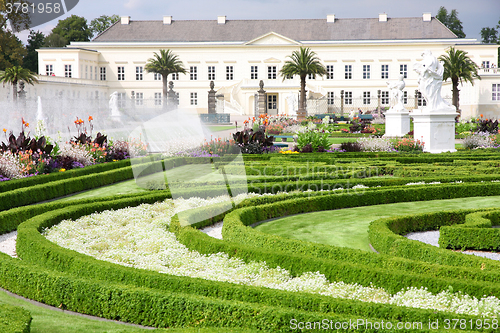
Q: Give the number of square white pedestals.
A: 2